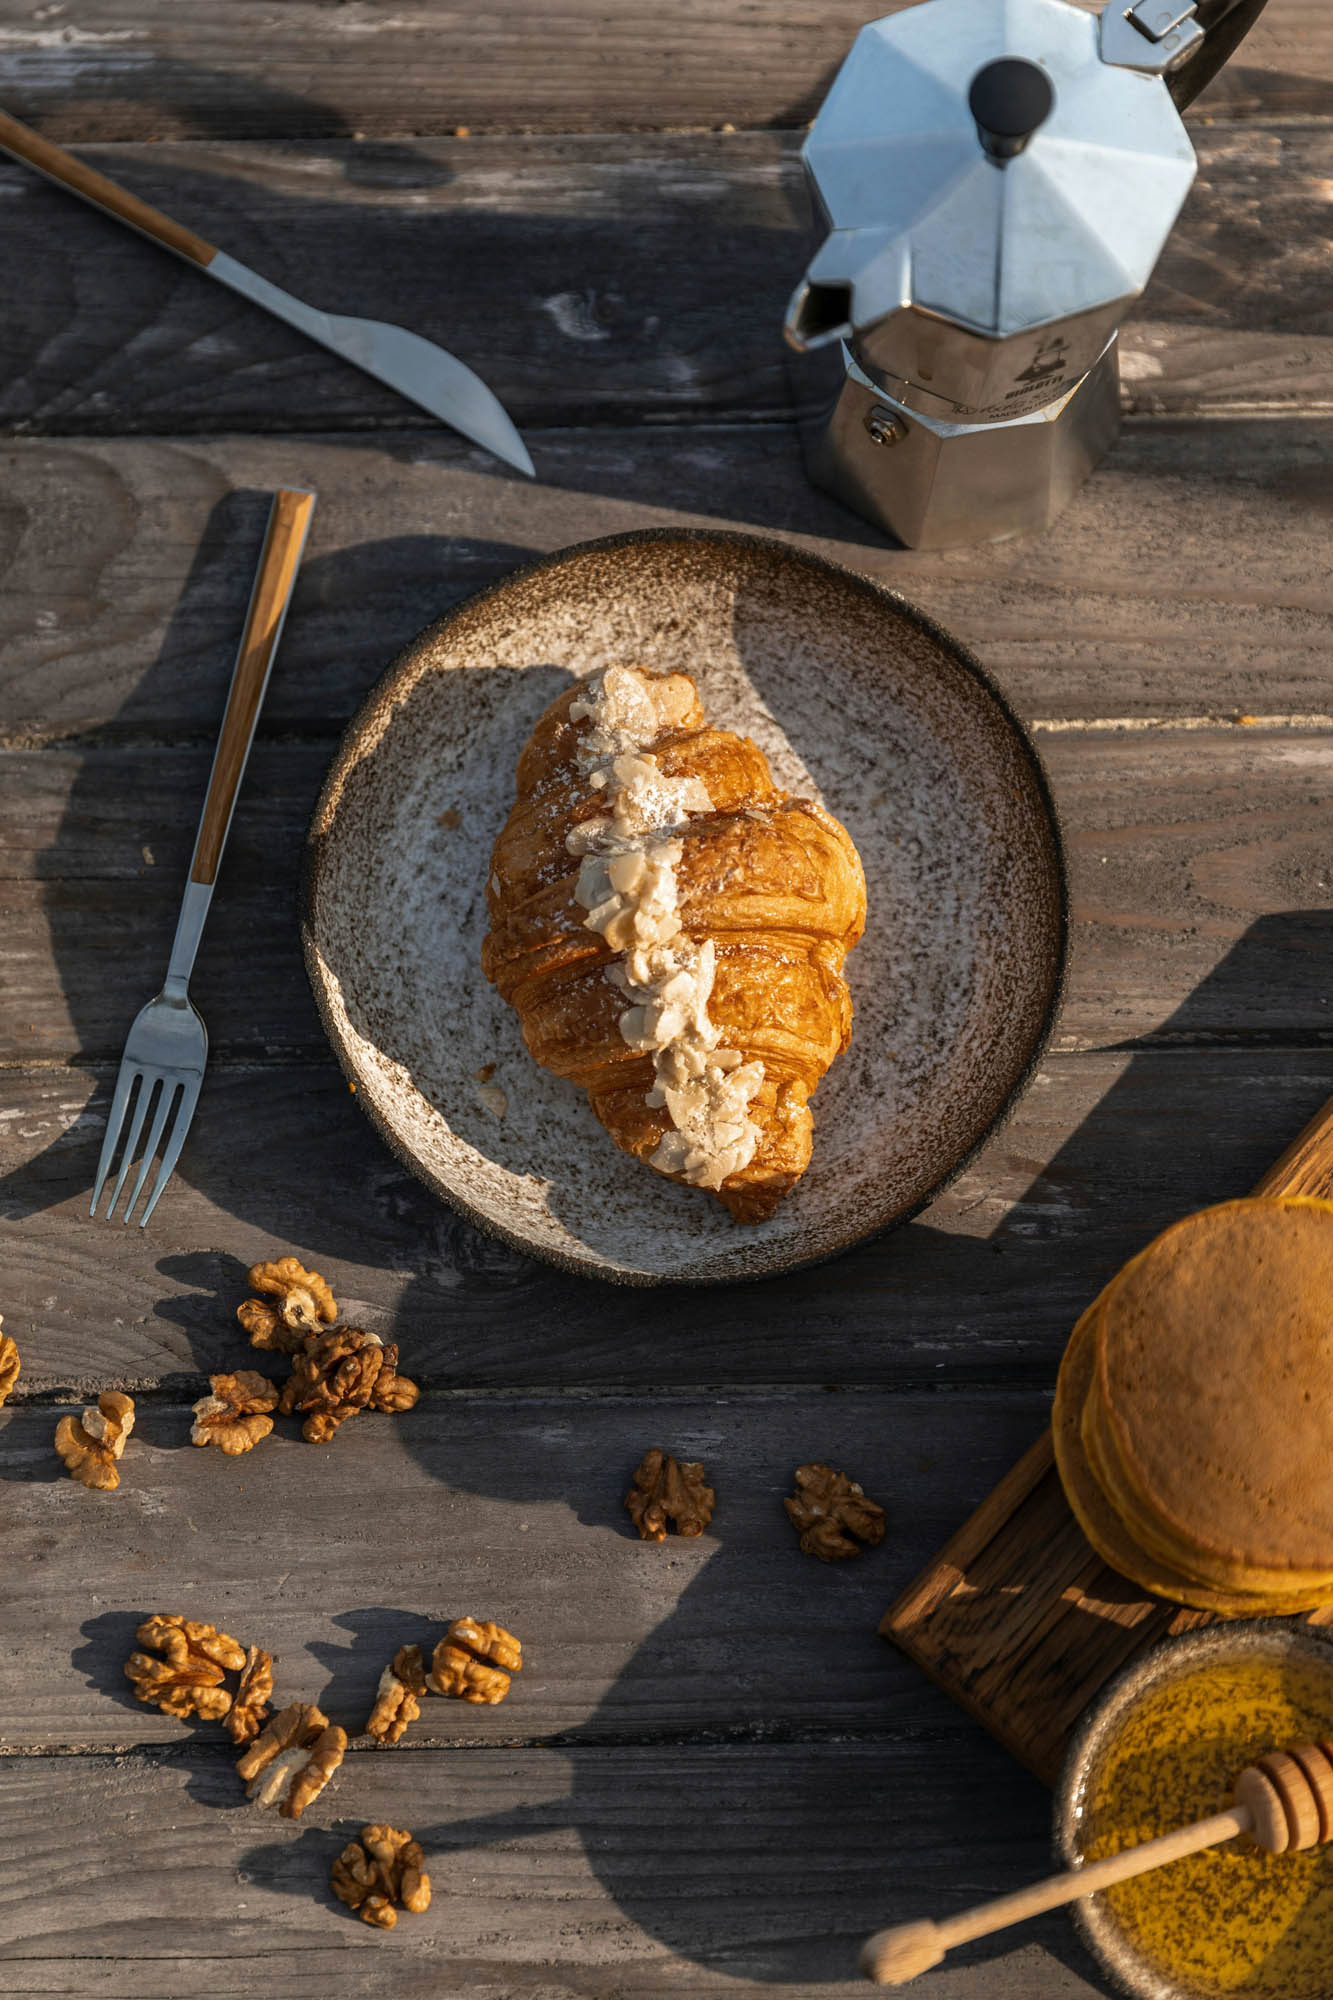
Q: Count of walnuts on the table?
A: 13